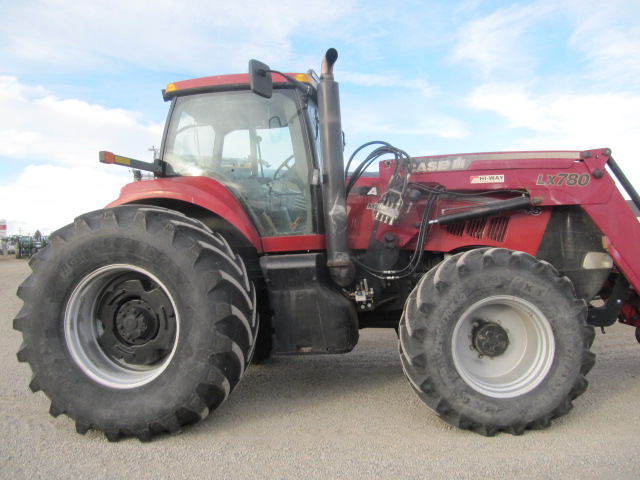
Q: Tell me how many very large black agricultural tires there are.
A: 2